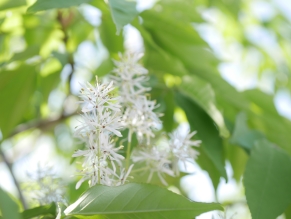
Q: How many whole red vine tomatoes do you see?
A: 0